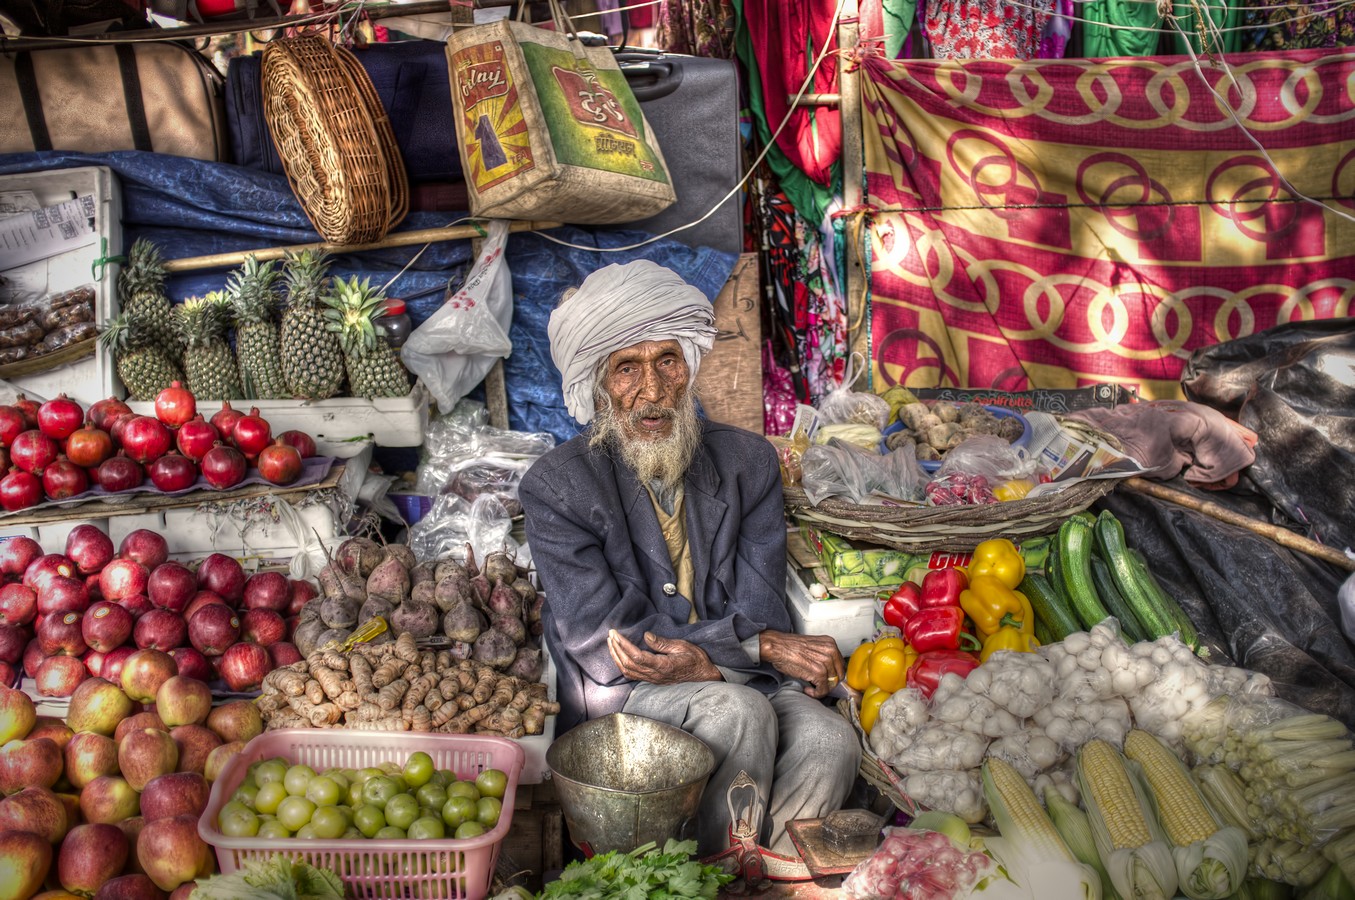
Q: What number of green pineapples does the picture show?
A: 6